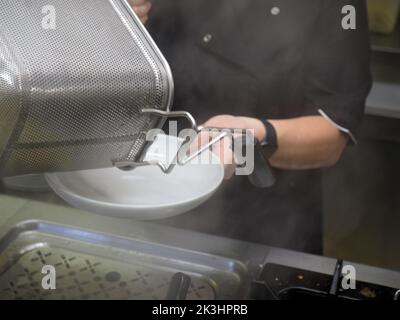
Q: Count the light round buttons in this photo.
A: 2